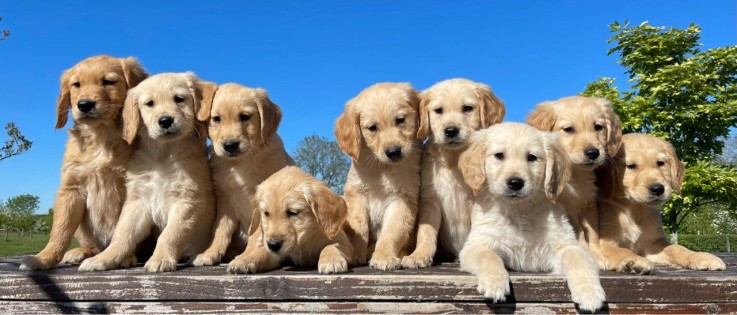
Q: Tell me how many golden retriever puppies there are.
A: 9